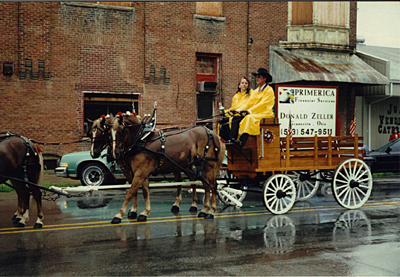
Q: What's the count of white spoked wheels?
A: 4